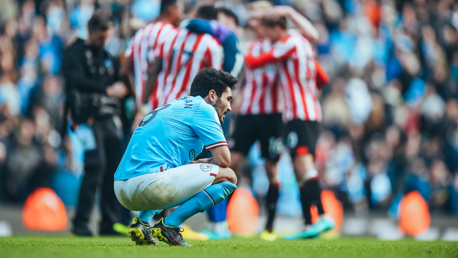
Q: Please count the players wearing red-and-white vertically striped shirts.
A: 4